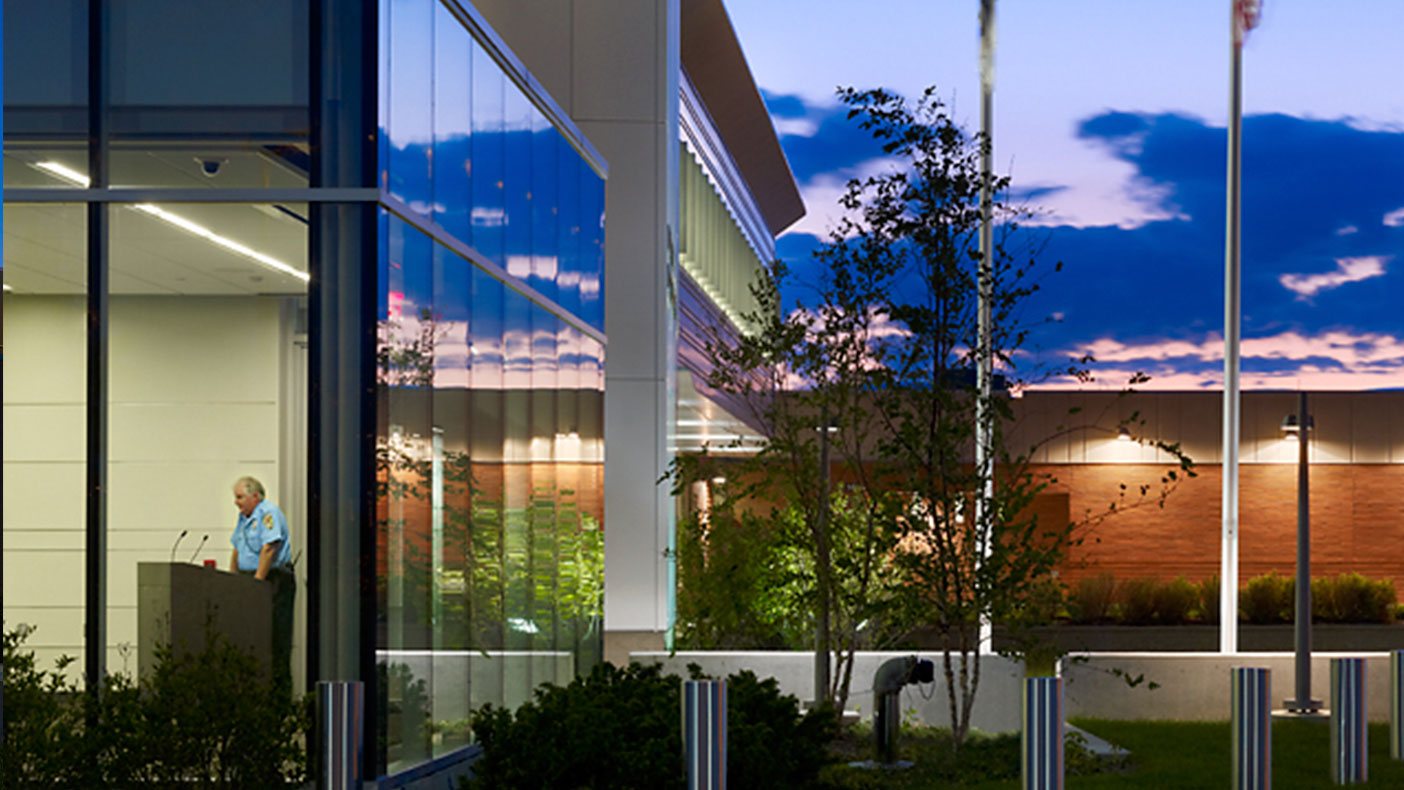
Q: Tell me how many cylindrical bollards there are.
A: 6